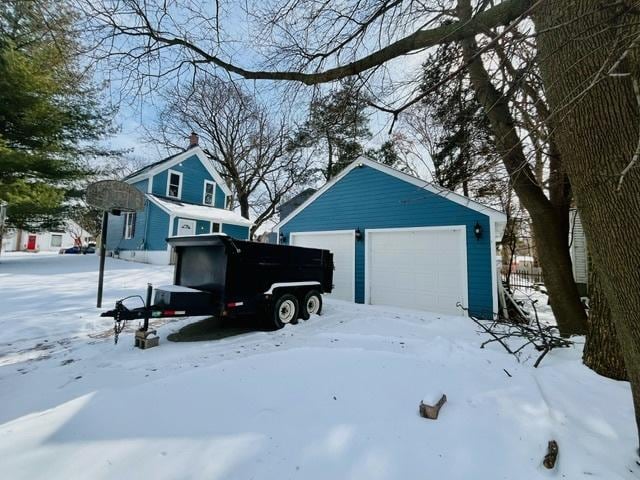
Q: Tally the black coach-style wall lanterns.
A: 3